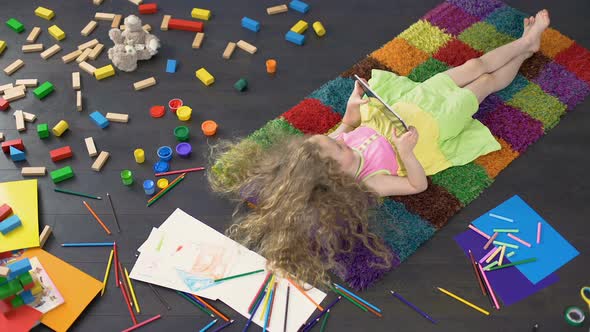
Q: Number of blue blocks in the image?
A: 9